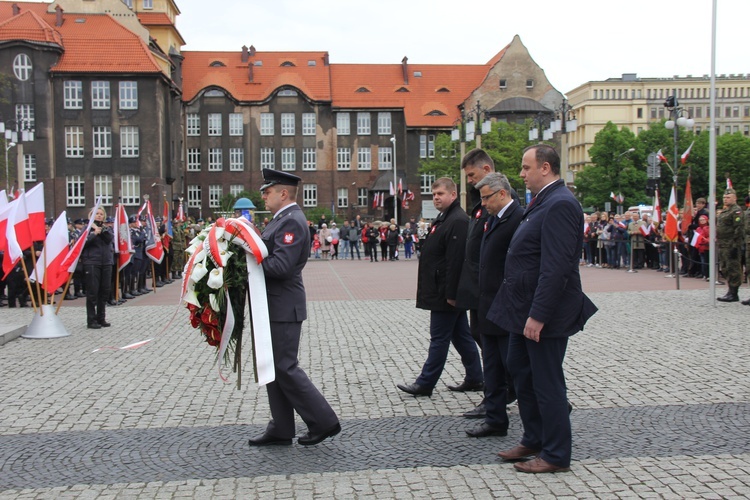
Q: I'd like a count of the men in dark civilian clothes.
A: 4